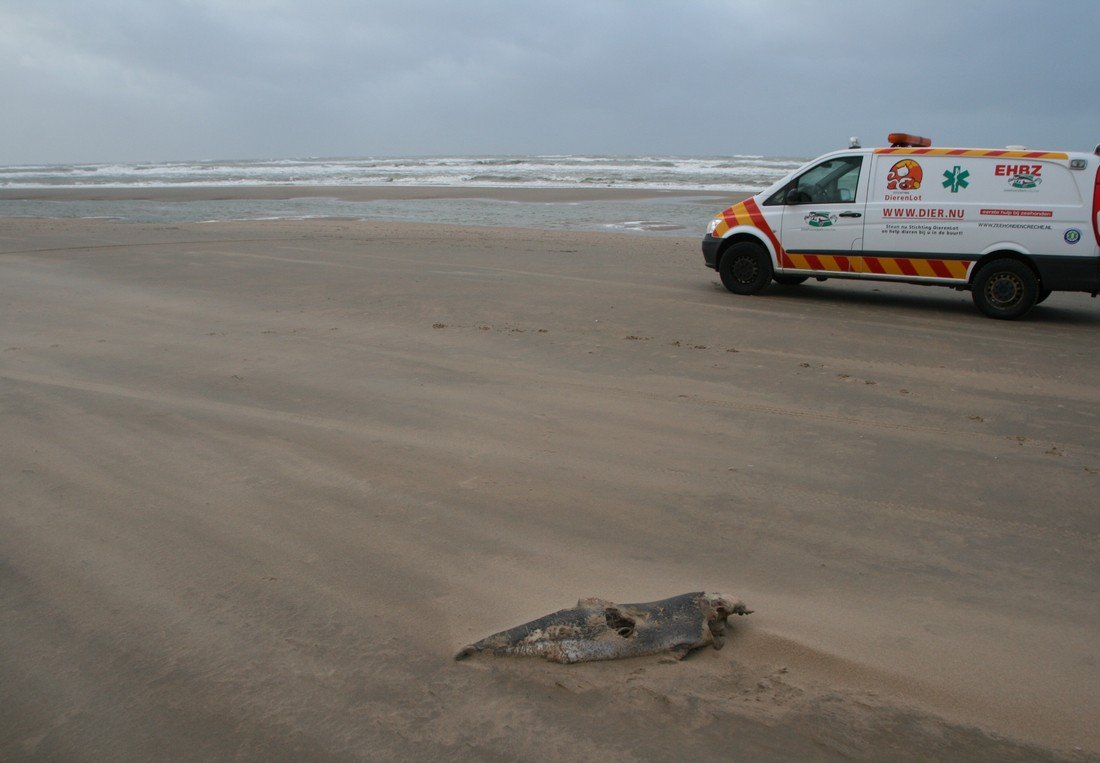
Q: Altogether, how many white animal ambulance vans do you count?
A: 1